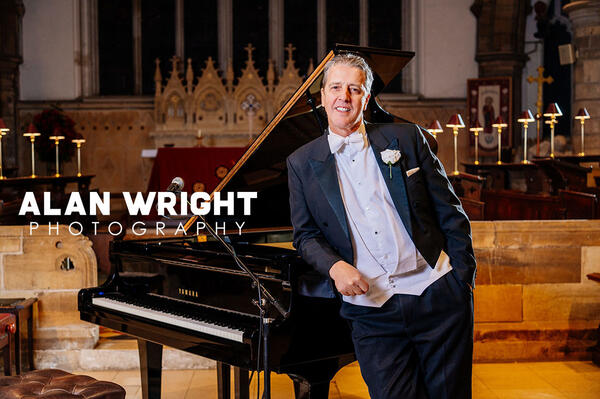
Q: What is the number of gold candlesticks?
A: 11